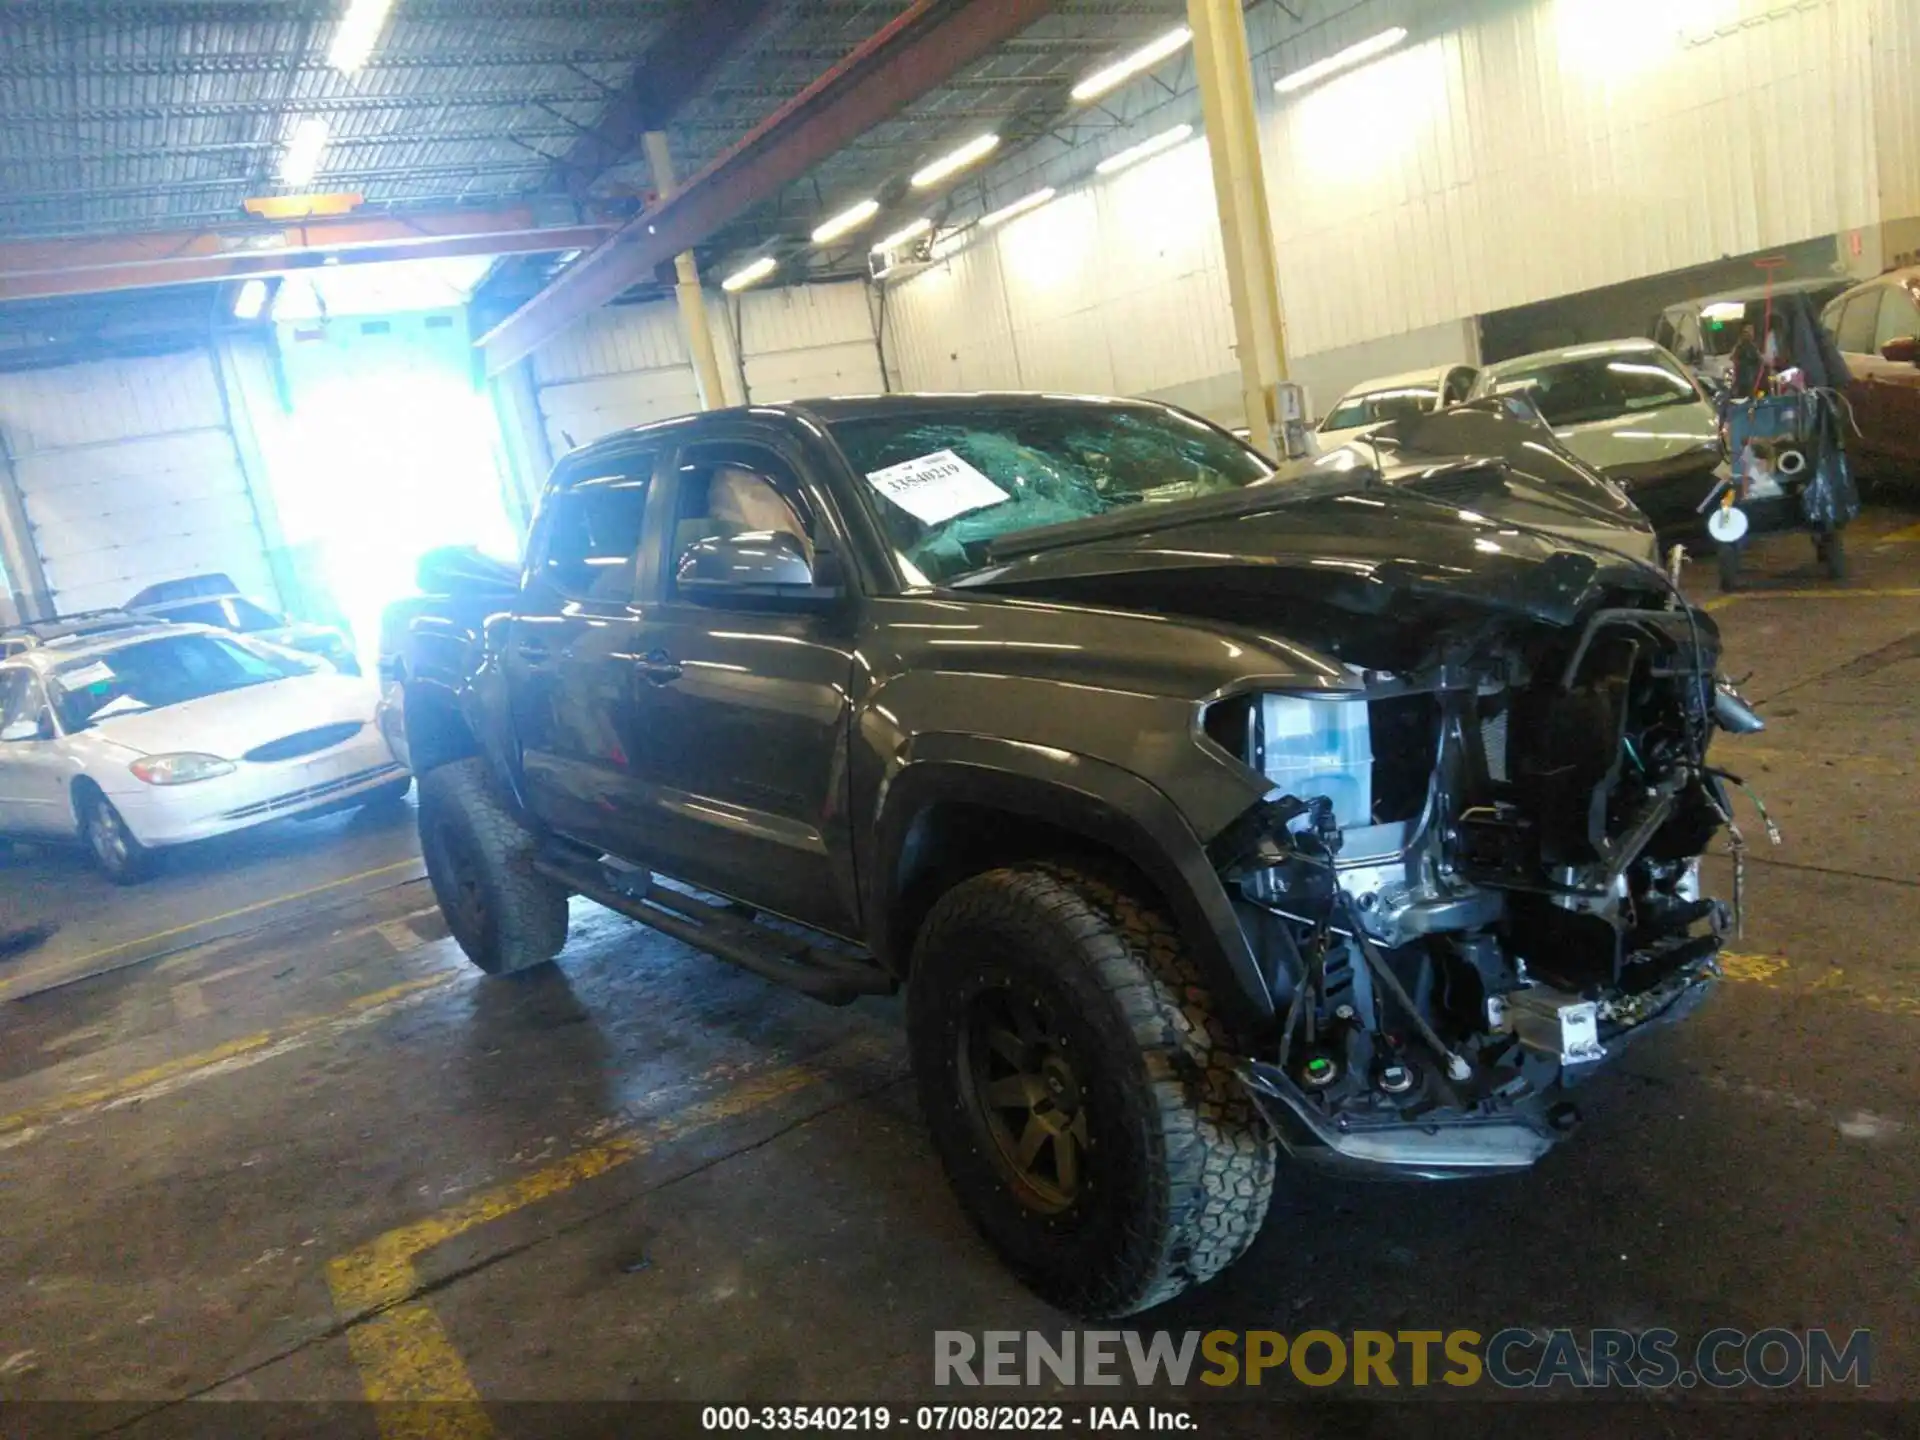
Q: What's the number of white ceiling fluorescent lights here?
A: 11